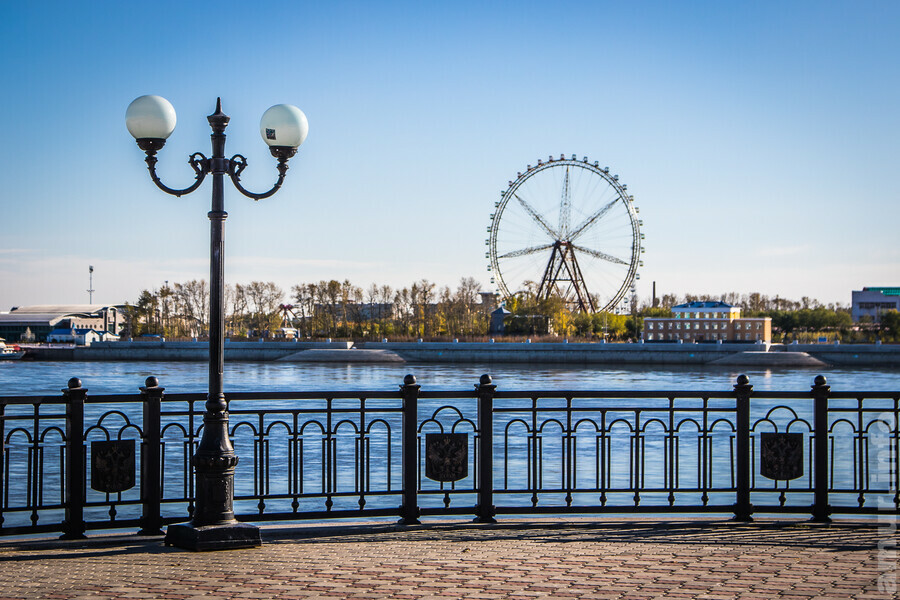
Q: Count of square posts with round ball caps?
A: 6